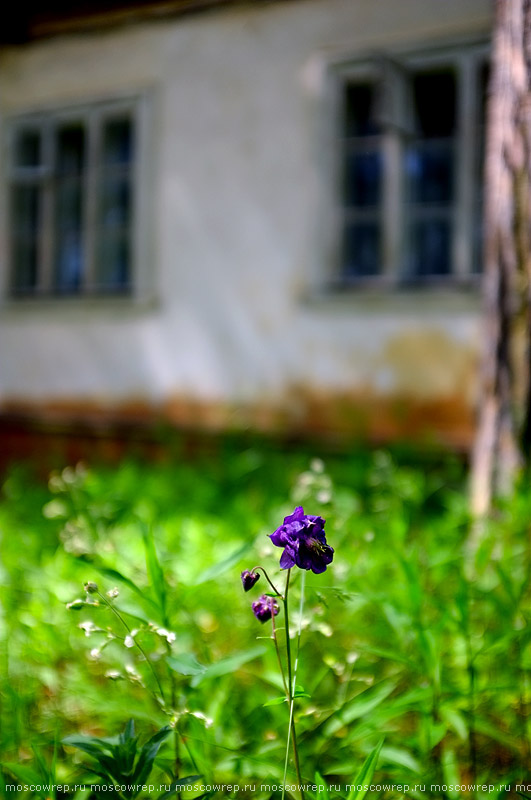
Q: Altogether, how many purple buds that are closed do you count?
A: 2